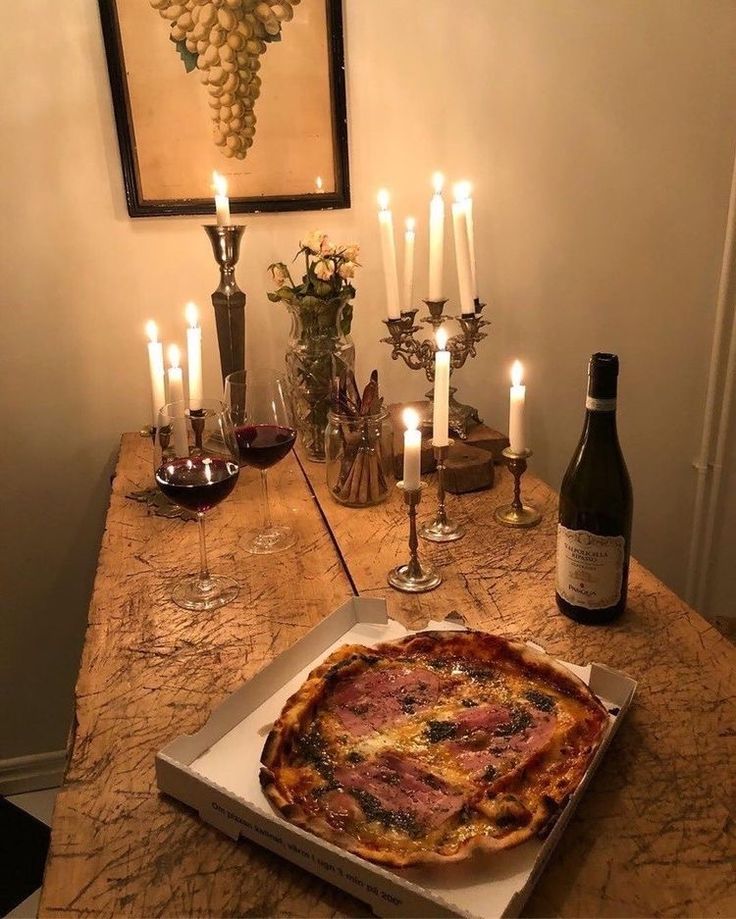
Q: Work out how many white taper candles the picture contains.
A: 12